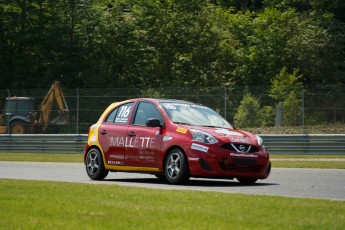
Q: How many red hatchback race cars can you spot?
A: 1